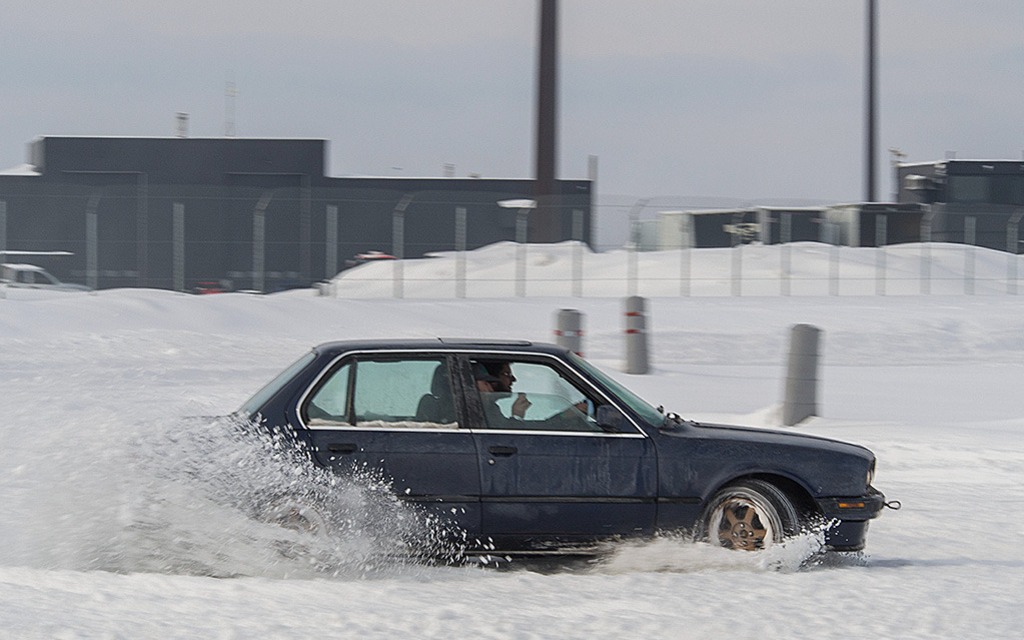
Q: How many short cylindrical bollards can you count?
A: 3